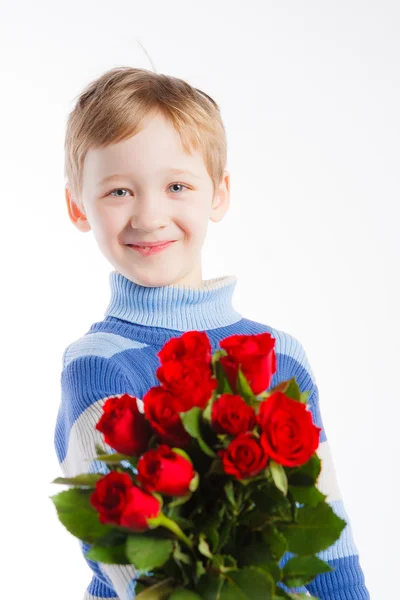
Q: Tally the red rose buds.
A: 10